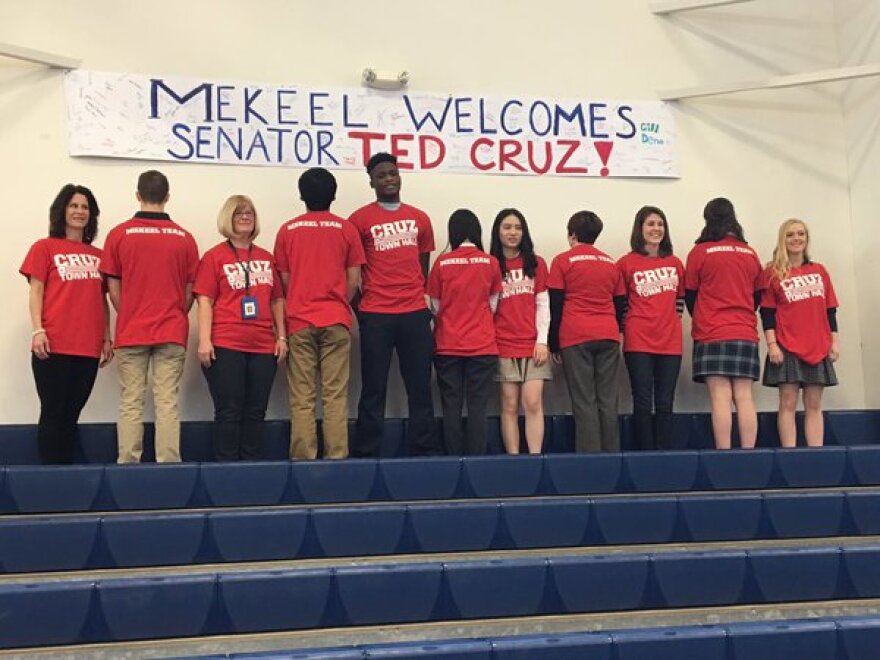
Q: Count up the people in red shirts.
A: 11